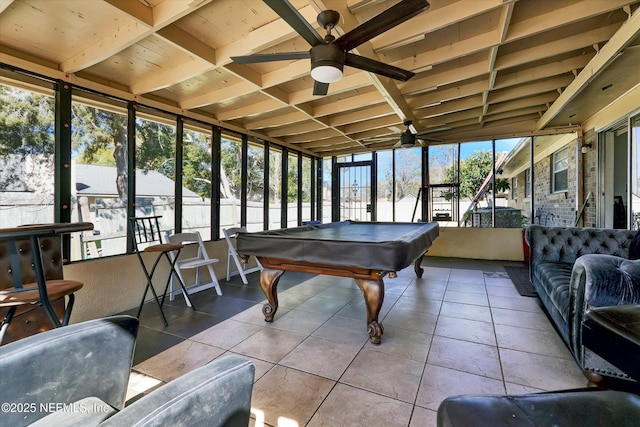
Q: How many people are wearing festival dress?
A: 0